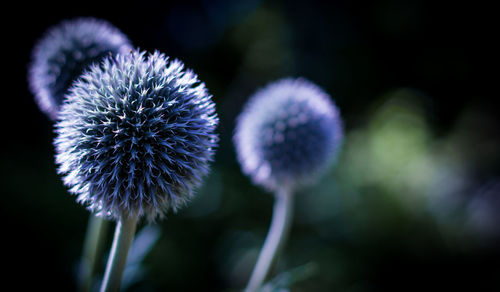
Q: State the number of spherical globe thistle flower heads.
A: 3